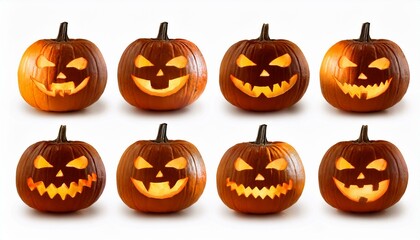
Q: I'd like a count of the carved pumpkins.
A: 8